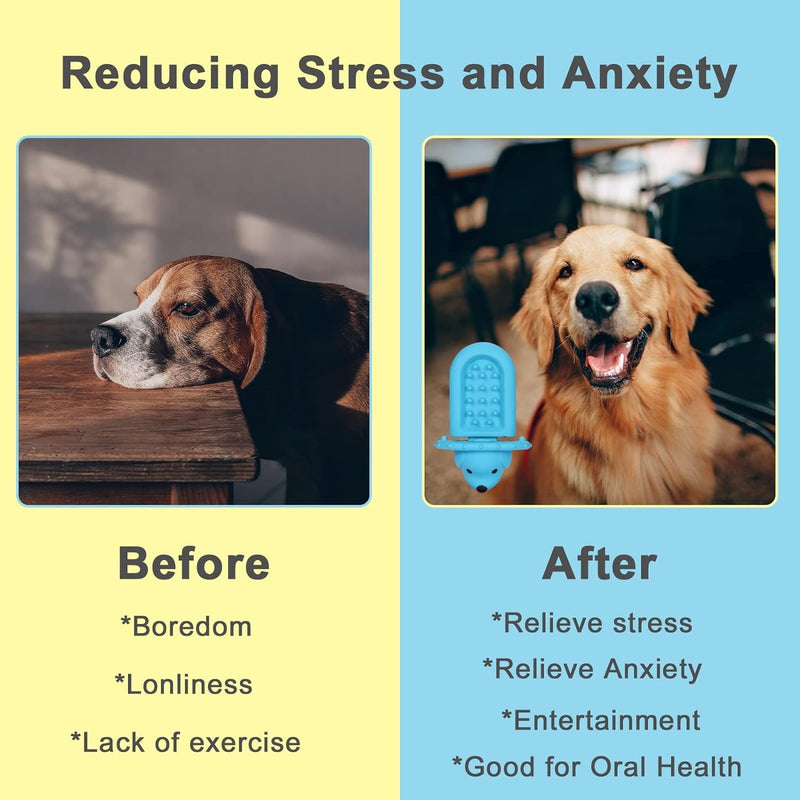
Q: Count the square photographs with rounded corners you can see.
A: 2